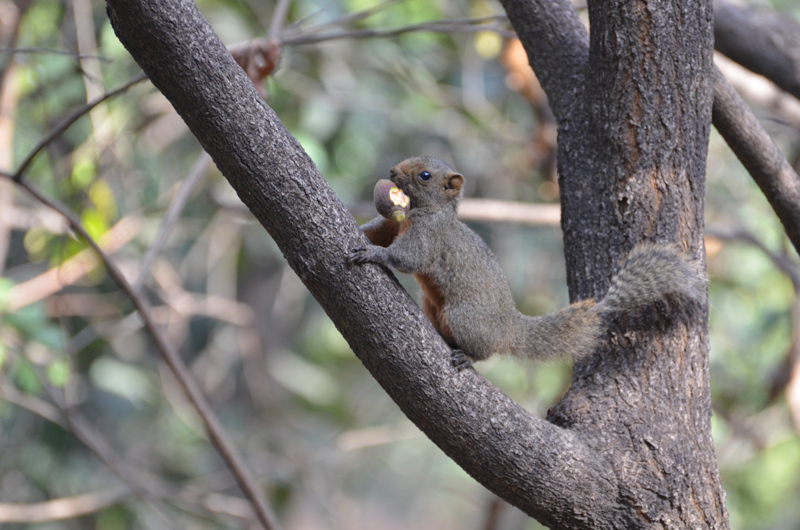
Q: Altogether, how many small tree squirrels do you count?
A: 1